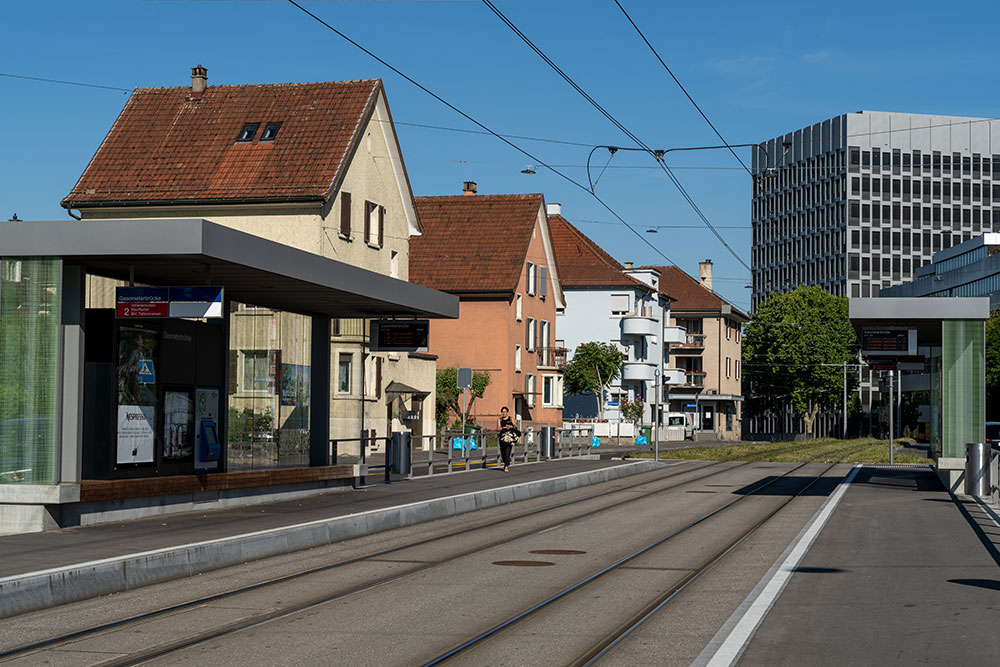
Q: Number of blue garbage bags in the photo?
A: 4